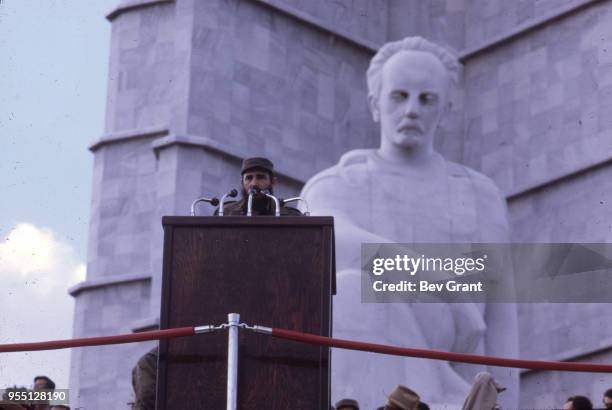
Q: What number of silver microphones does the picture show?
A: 5